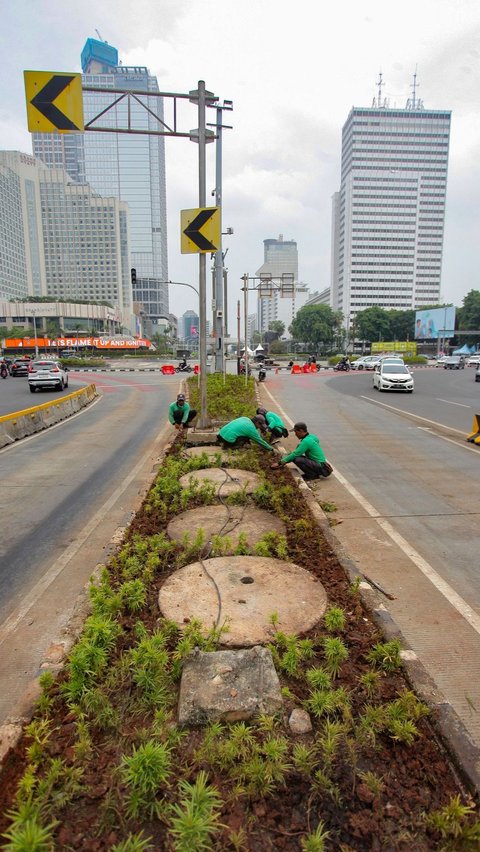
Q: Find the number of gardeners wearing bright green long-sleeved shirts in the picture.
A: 4